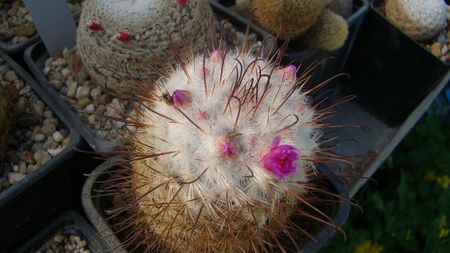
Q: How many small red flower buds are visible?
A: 3